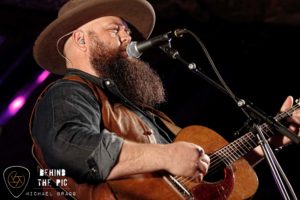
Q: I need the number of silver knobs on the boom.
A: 2